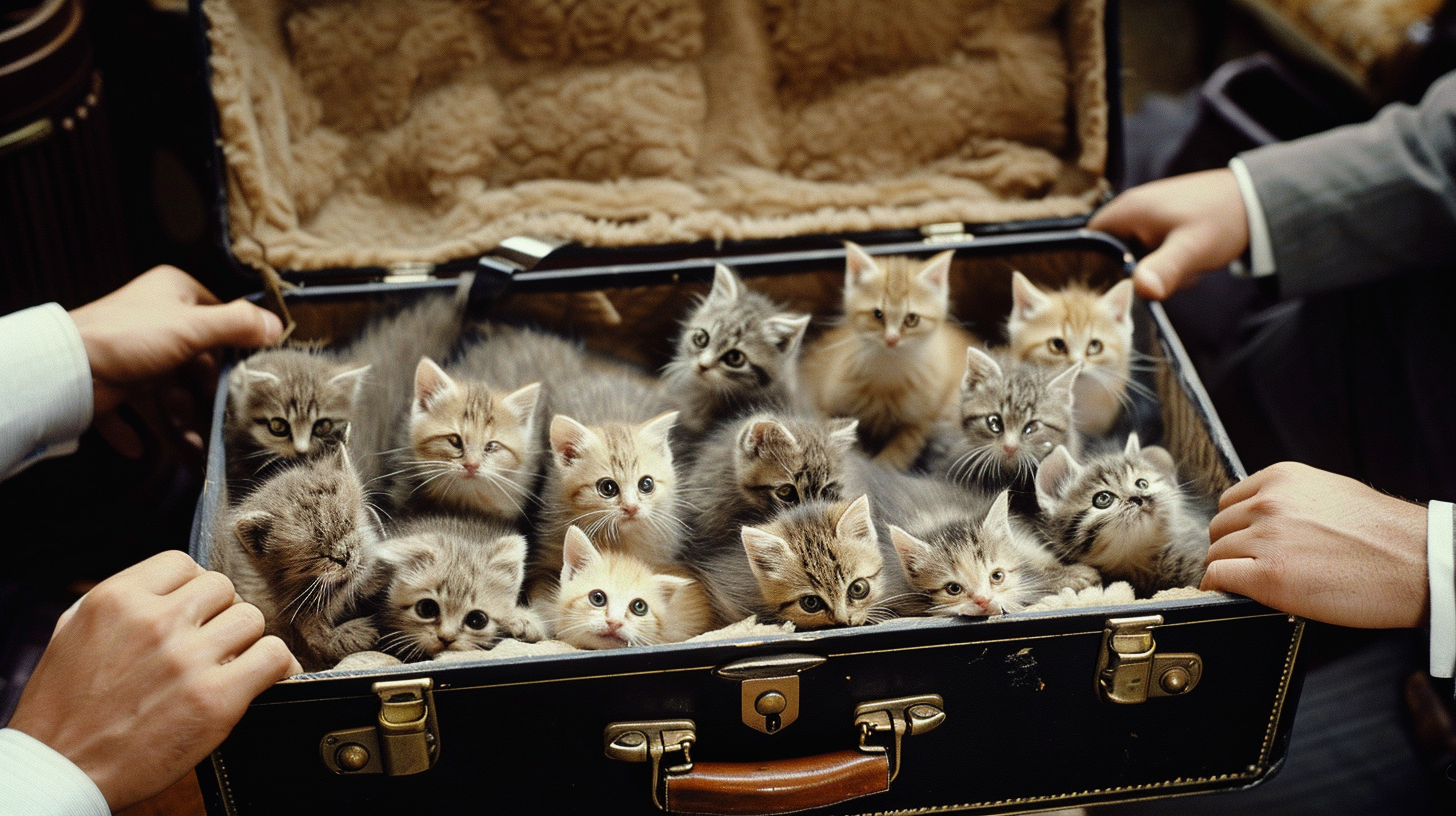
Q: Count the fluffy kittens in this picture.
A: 14